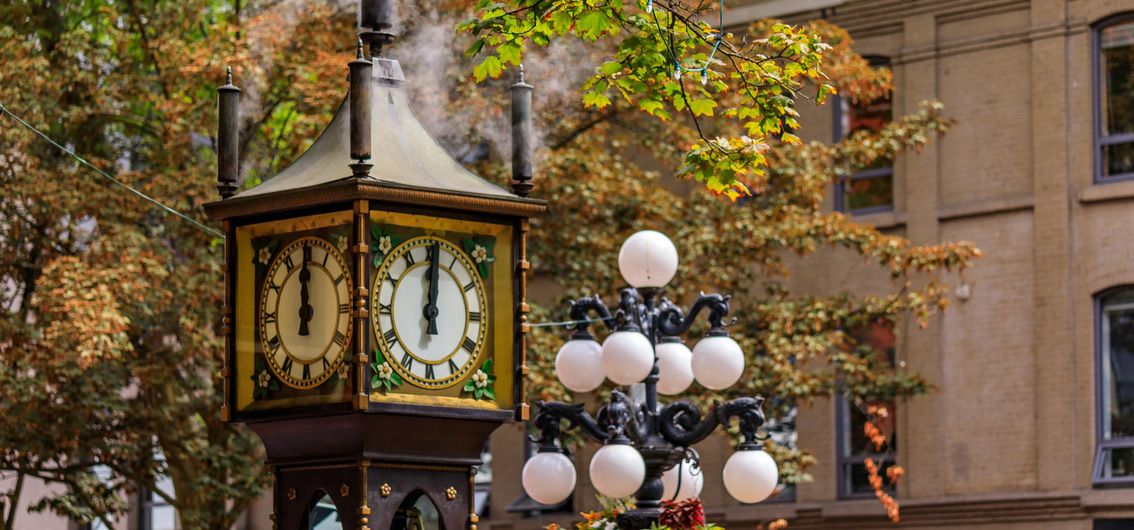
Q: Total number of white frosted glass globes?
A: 9